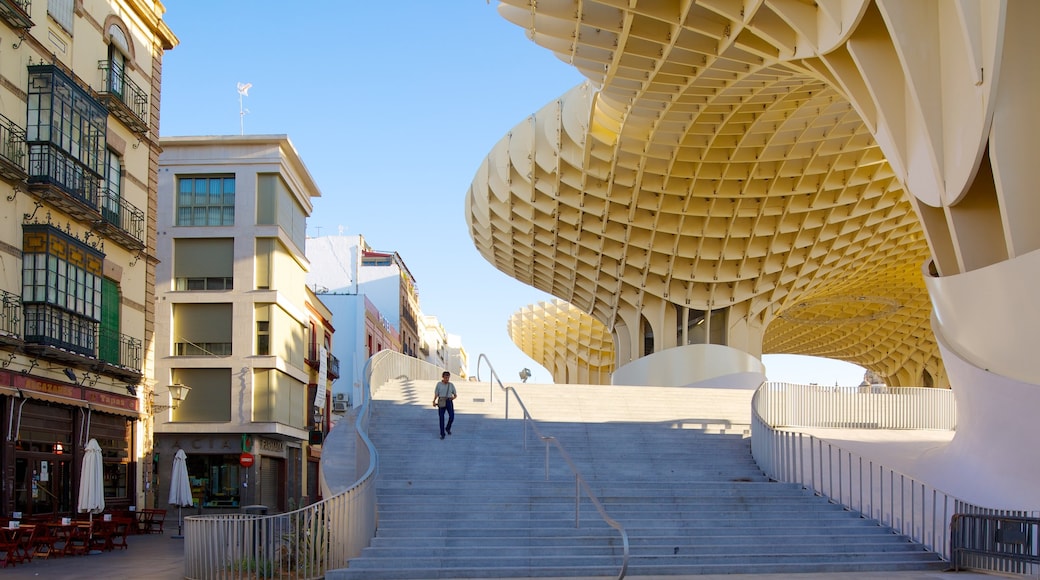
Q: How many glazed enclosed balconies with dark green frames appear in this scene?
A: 2